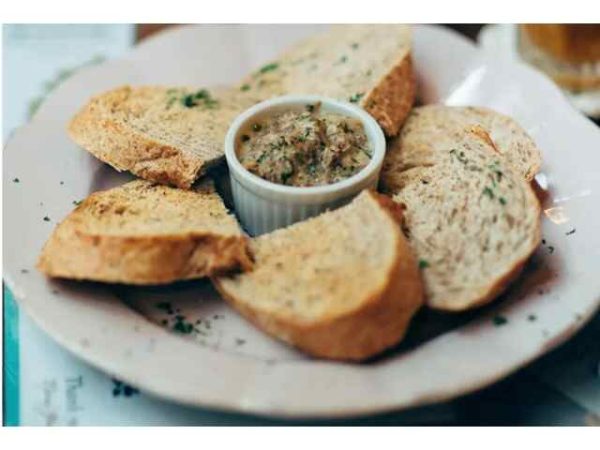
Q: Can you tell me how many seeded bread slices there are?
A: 6